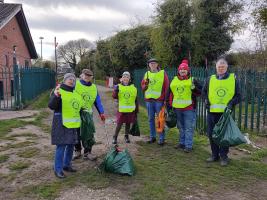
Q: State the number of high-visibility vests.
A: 6